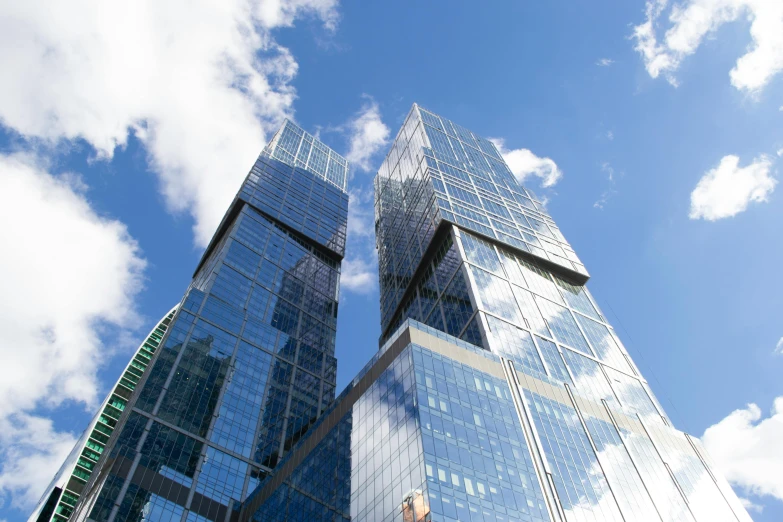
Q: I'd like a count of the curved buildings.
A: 1